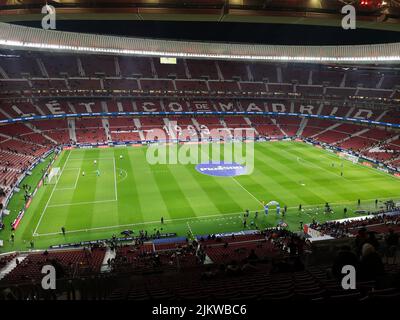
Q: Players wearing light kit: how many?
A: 3